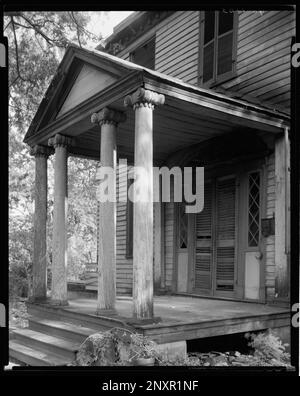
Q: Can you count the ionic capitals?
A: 4